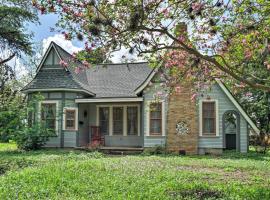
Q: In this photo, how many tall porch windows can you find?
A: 3